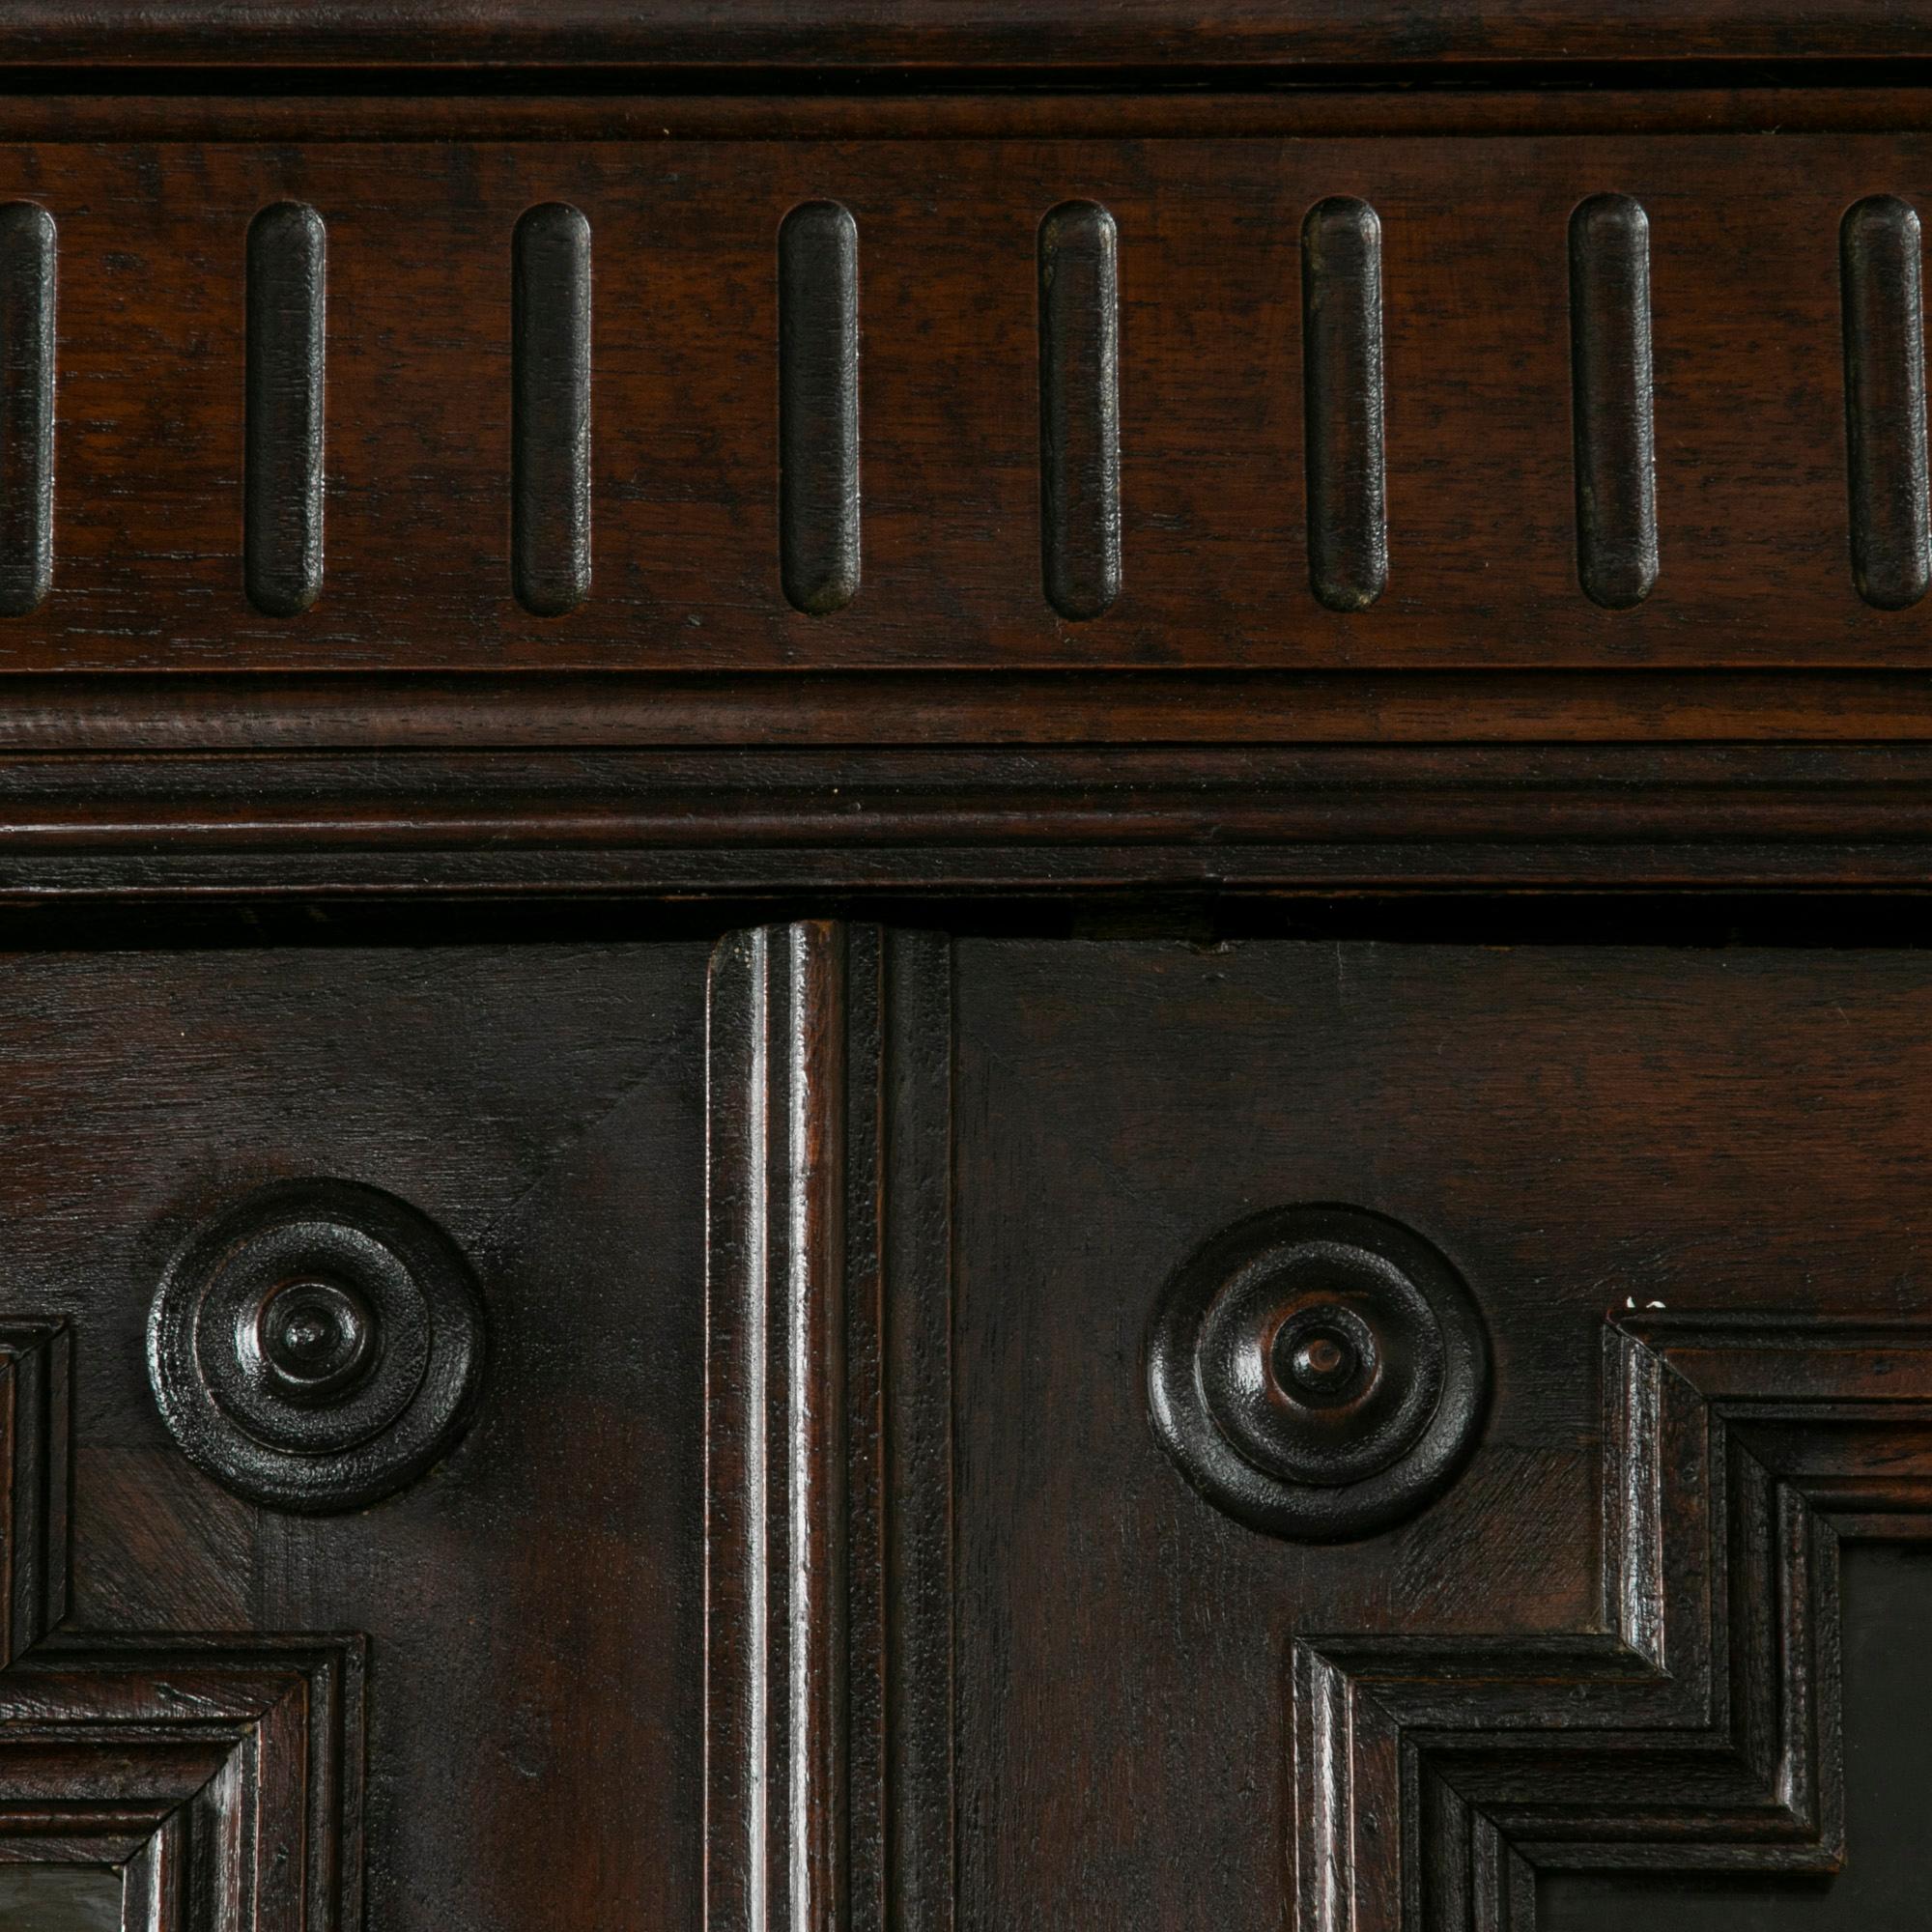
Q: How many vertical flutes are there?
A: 8